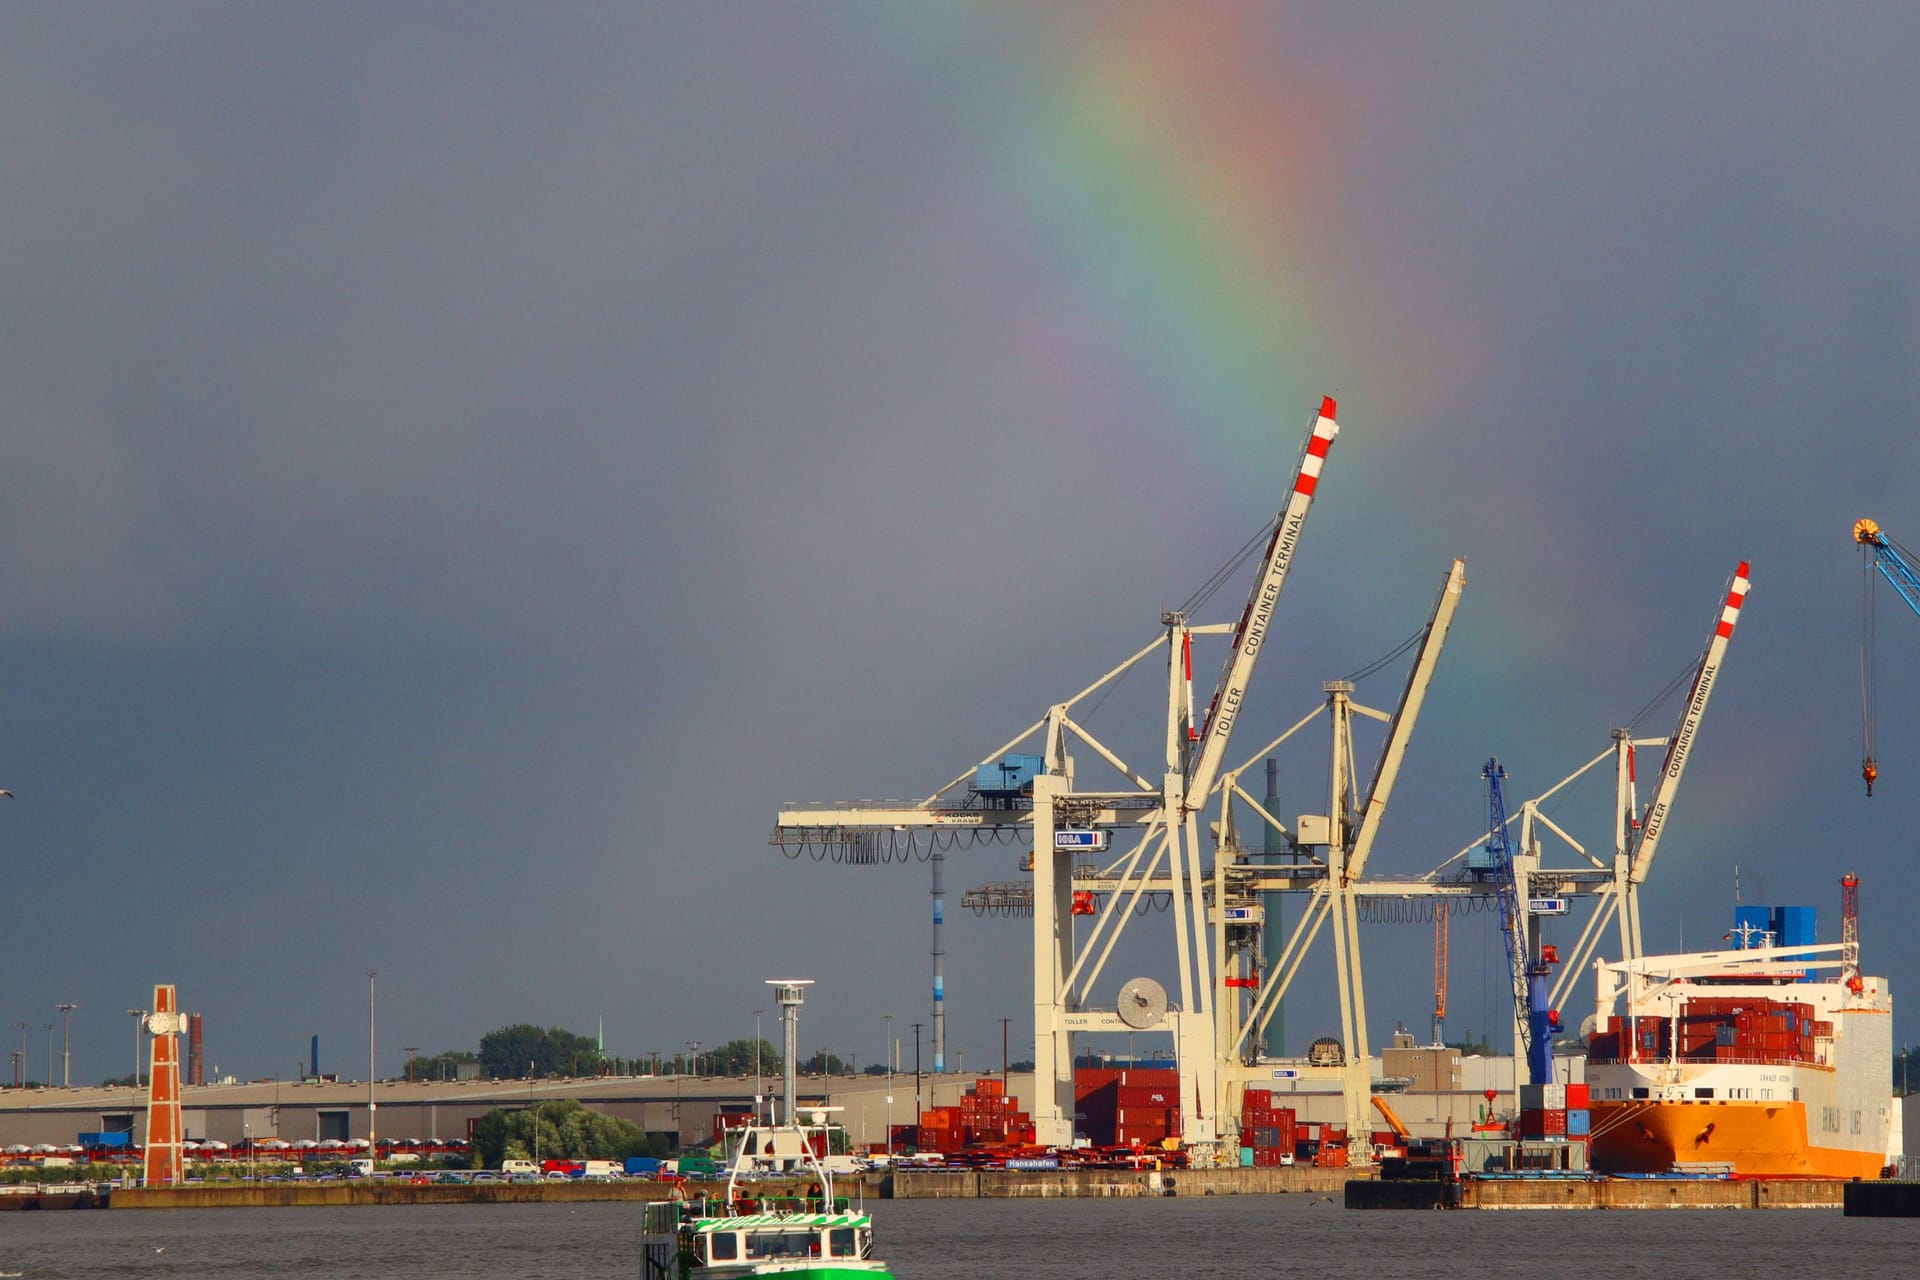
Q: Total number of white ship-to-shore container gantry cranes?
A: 3